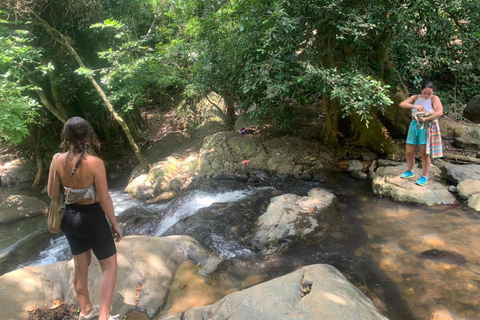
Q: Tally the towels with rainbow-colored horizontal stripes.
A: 1